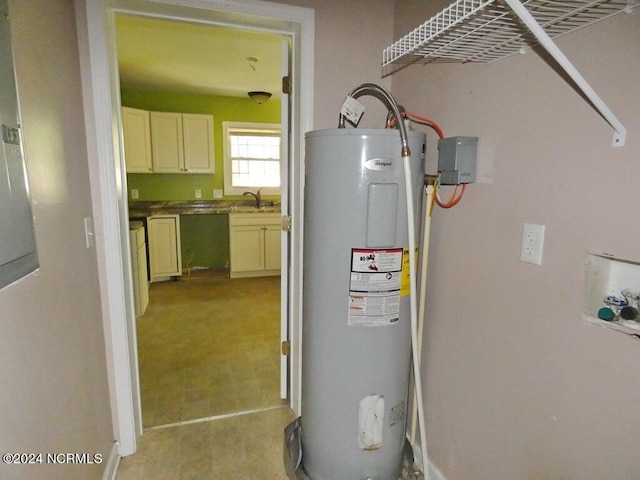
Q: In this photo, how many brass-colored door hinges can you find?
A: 3